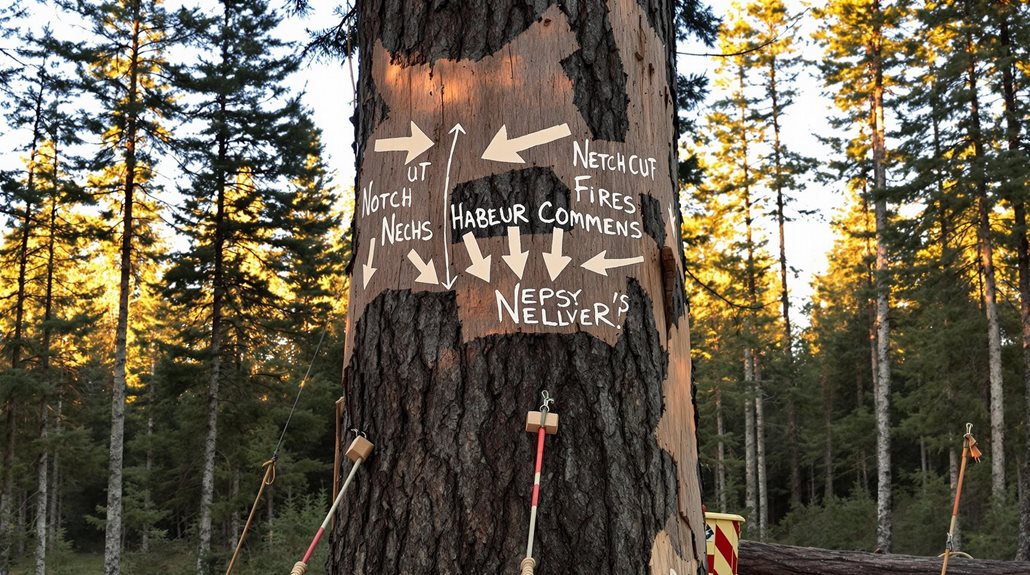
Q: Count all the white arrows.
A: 9